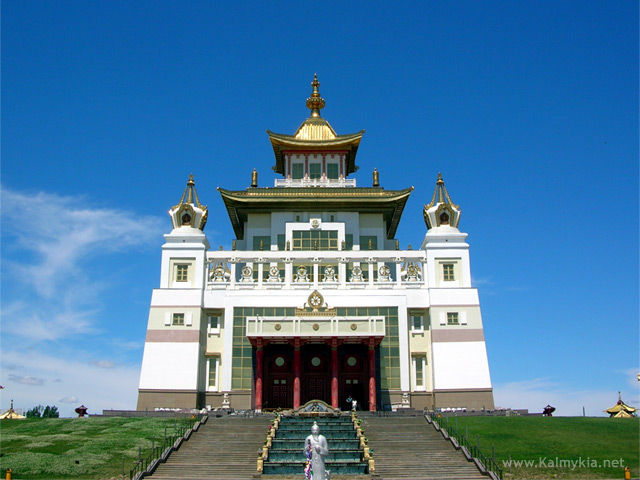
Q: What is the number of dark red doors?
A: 3